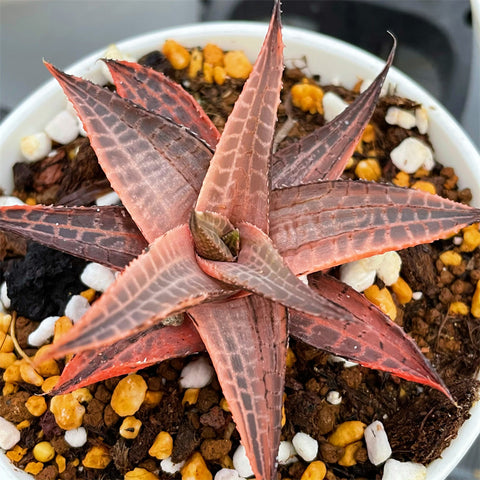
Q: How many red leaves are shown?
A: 11